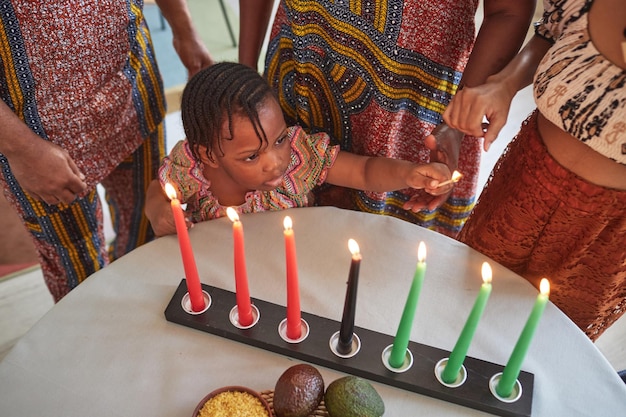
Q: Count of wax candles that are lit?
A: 7